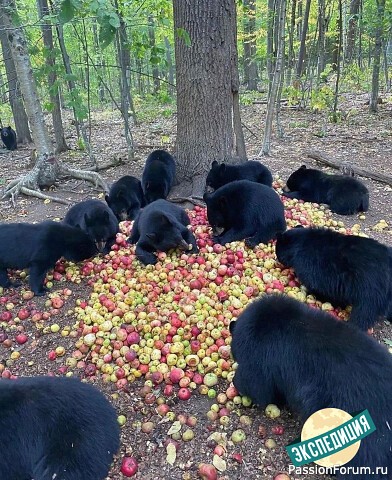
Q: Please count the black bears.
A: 12